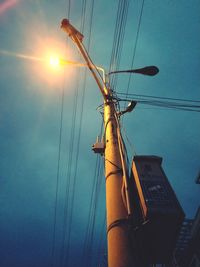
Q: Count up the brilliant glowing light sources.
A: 1